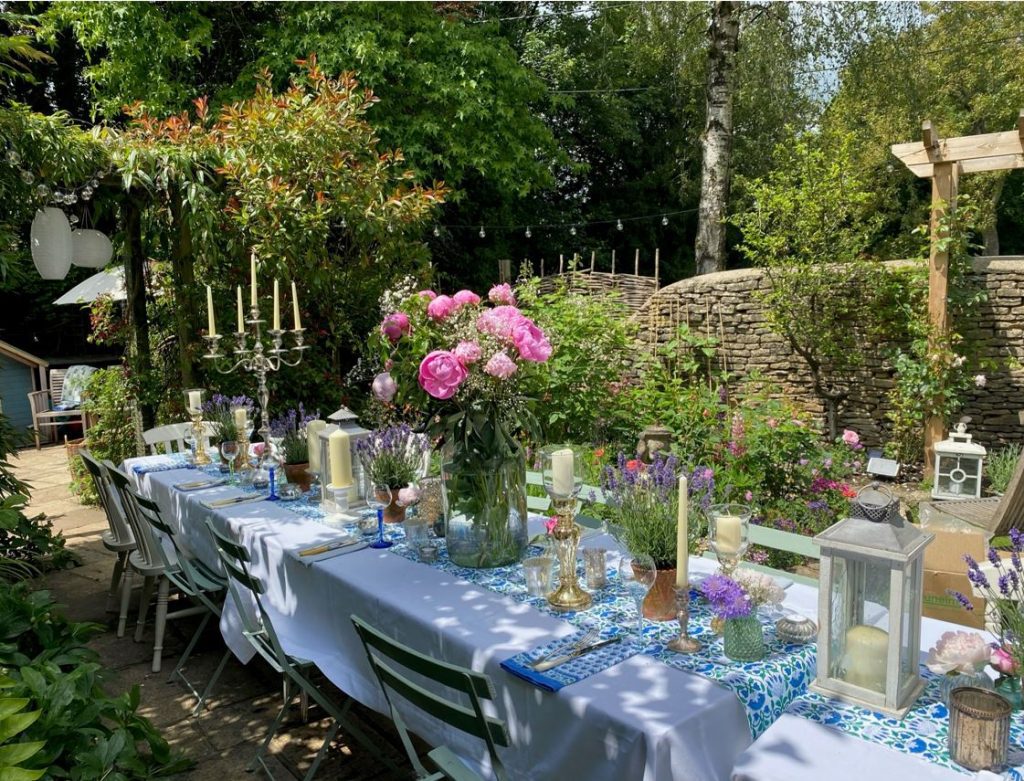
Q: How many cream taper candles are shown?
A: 6